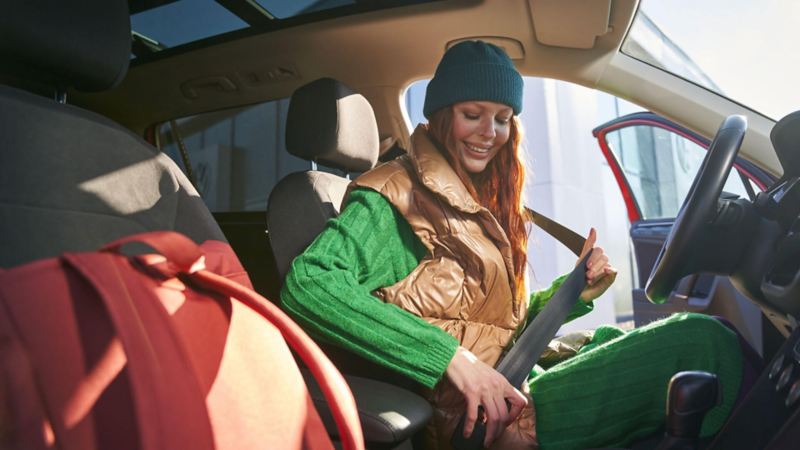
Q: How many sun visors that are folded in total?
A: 1